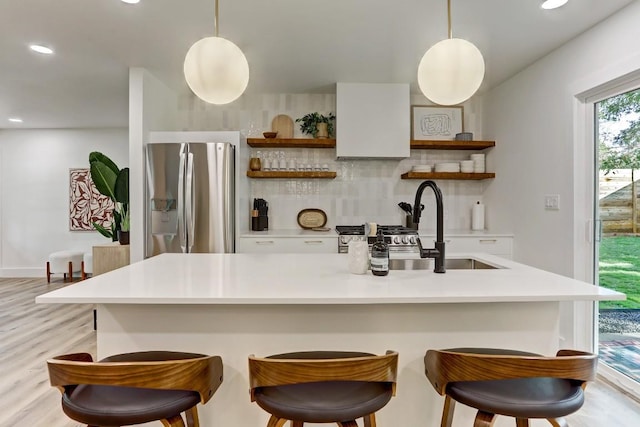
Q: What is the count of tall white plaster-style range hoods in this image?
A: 1